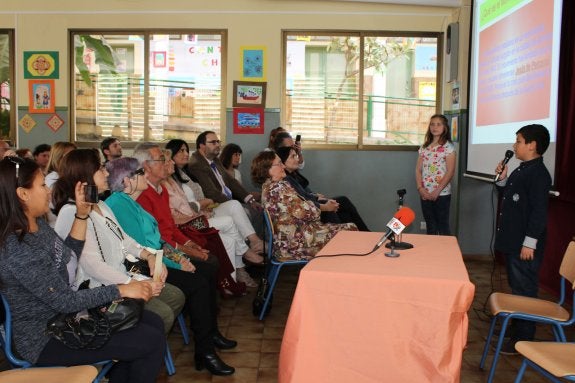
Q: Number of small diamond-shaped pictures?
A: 2